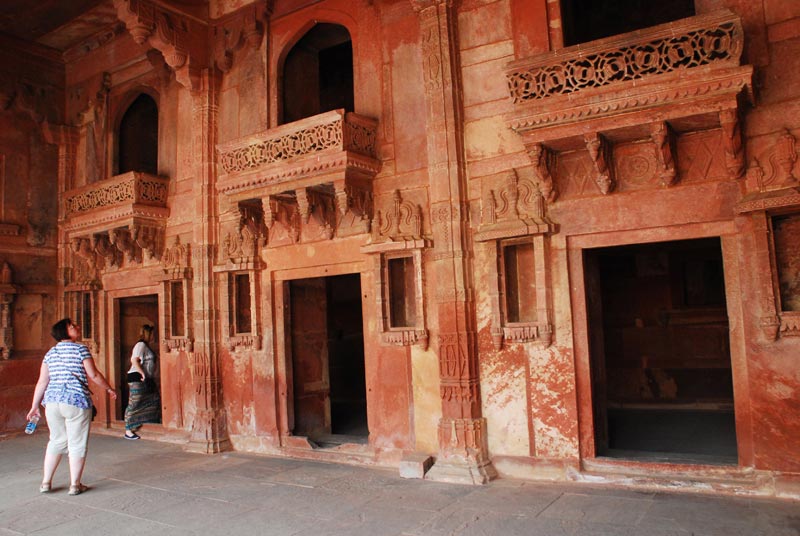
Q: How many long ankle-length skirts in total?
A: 1